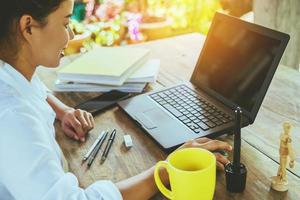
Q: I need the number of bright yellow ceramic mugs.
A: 1